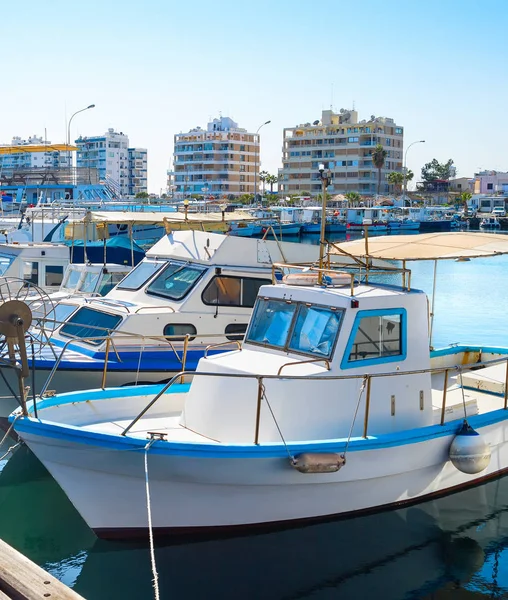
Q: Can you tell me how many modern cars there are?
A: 2